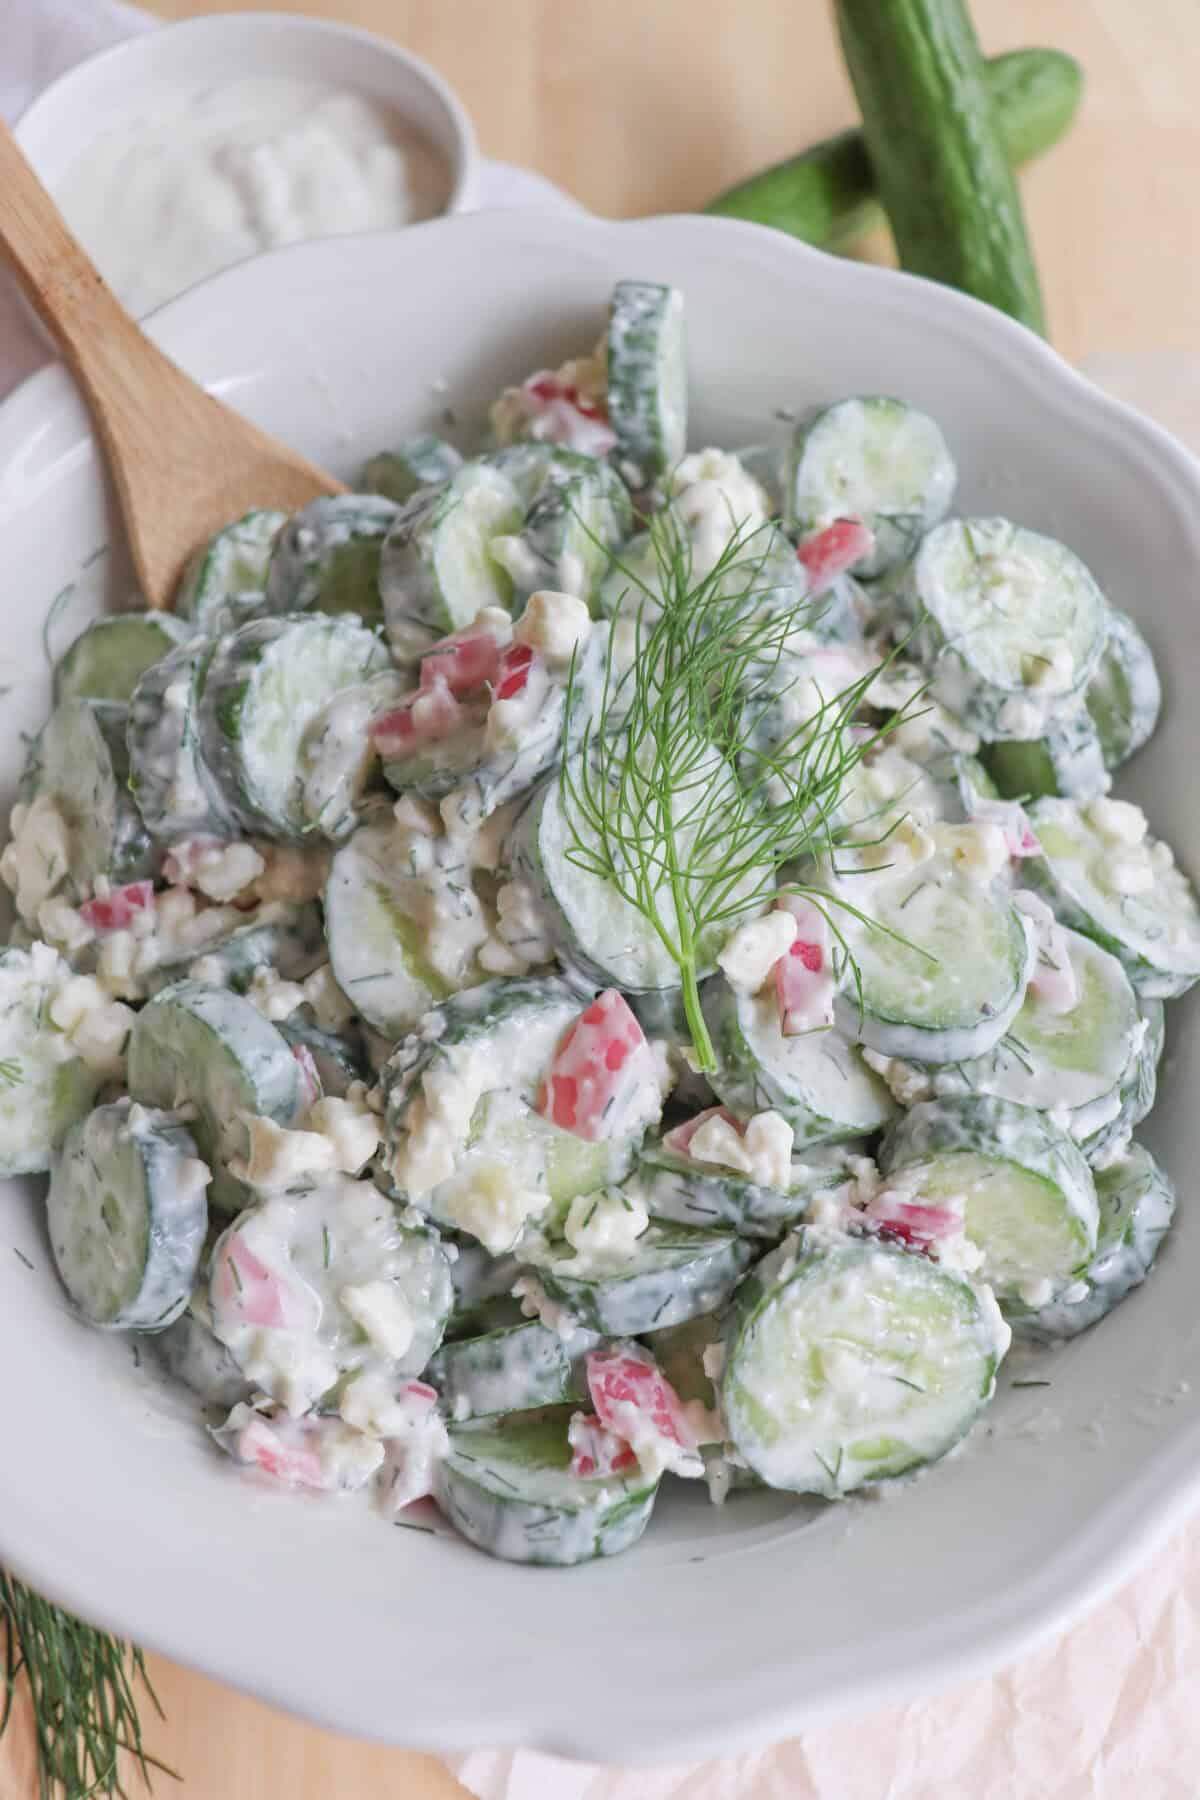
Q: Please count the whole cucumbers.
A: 2